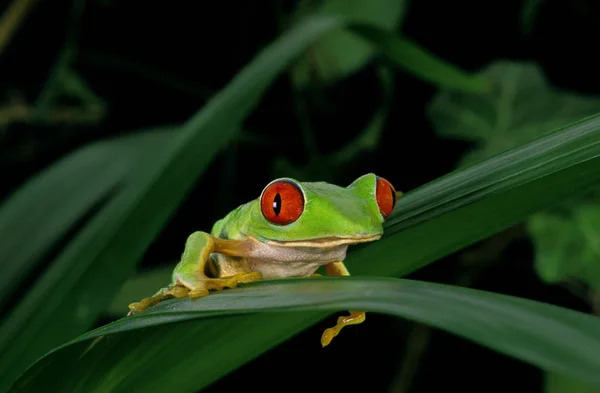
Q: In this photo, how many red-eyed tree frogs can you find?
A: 1